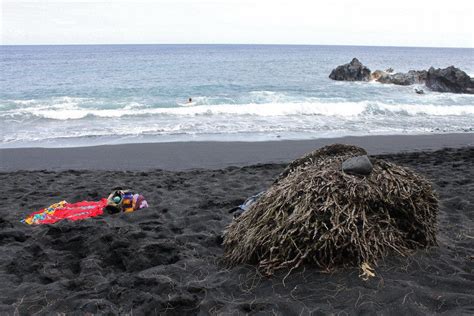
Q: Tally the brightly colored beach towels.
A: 1